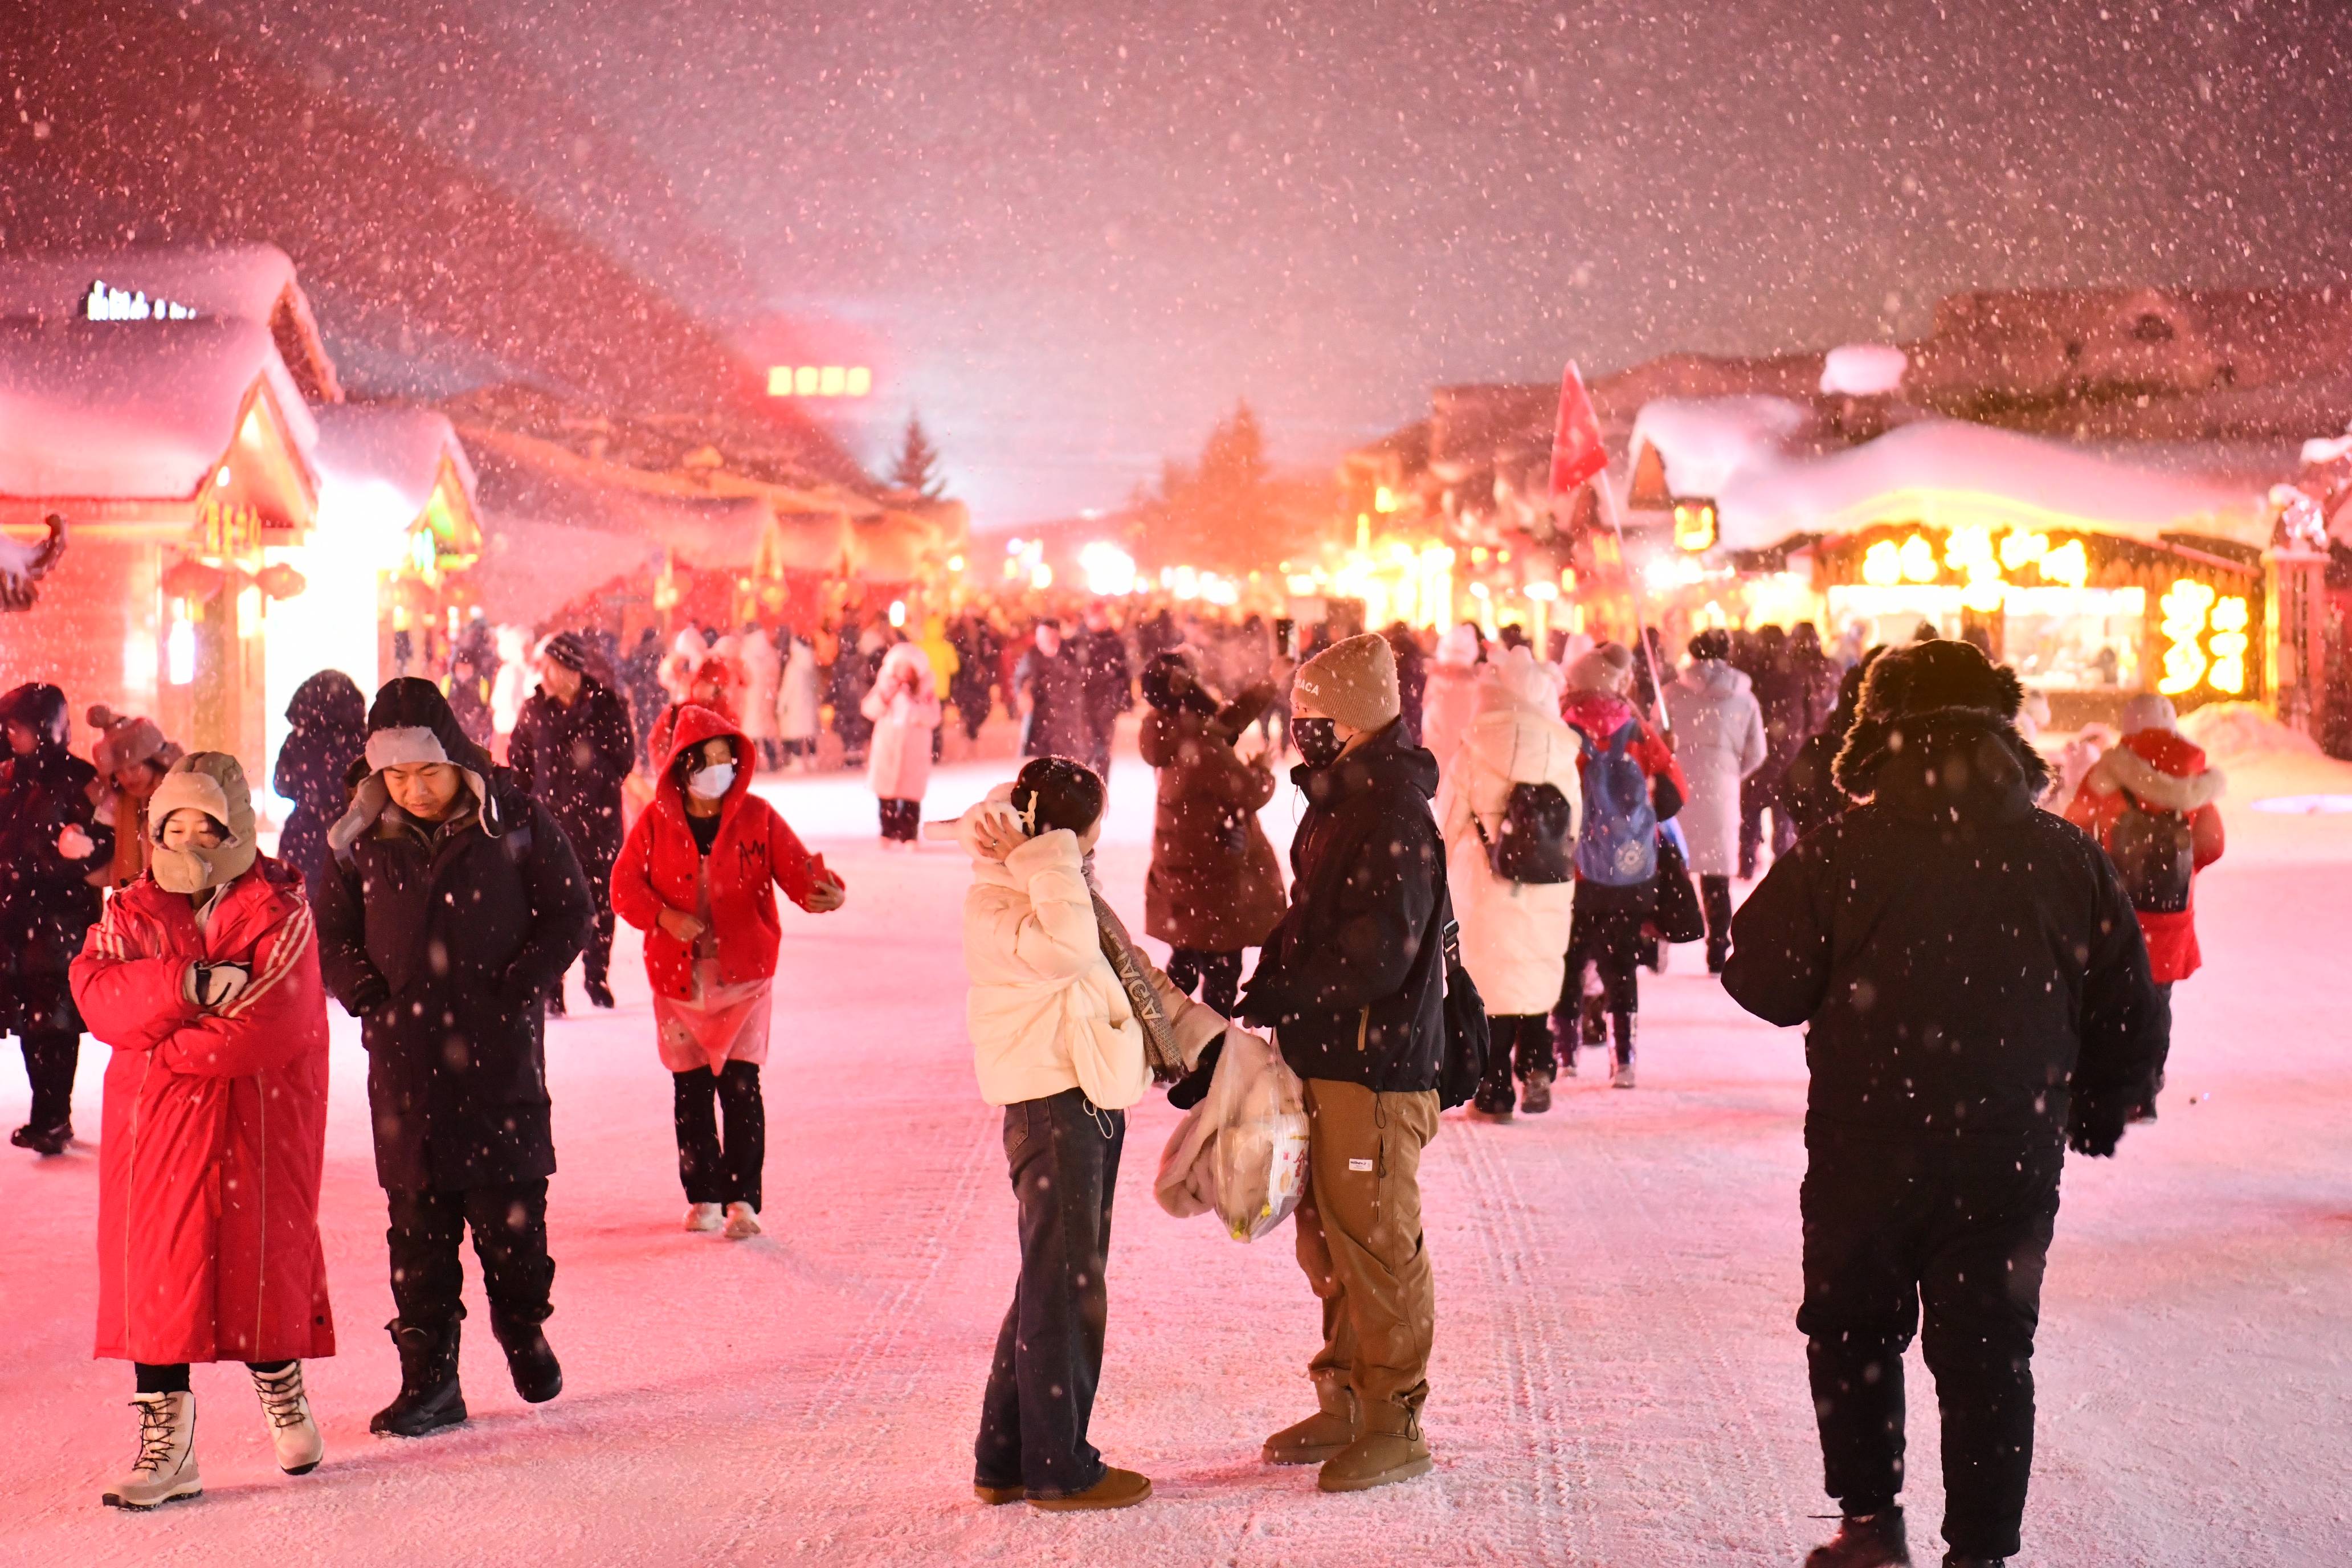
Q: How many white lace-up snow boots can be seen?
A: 2